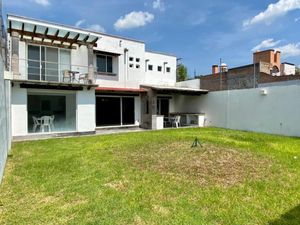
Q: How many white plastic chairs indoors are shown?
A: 3